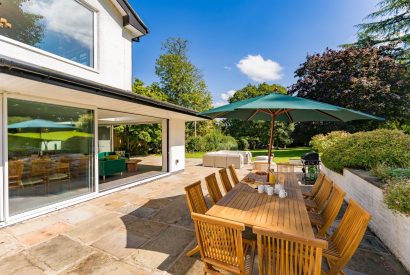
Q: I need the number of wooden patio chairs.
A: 10